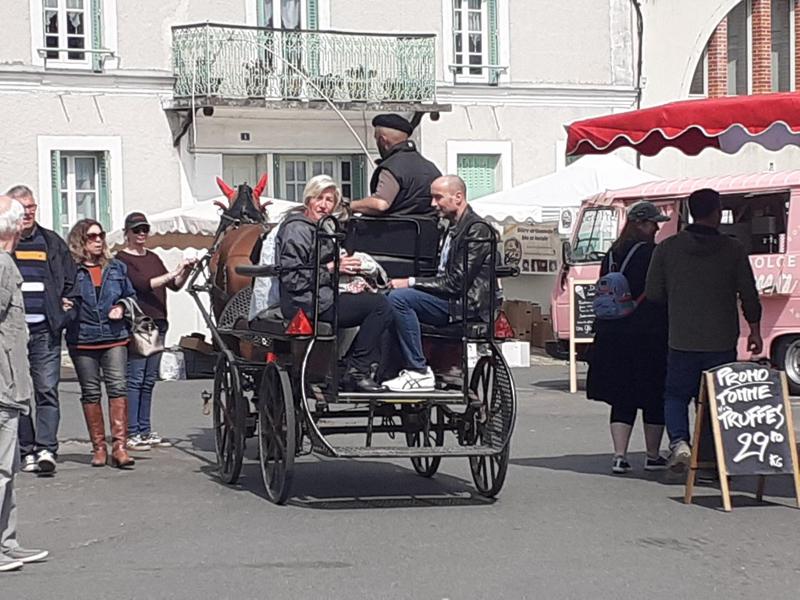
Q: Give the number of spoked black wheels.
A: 4